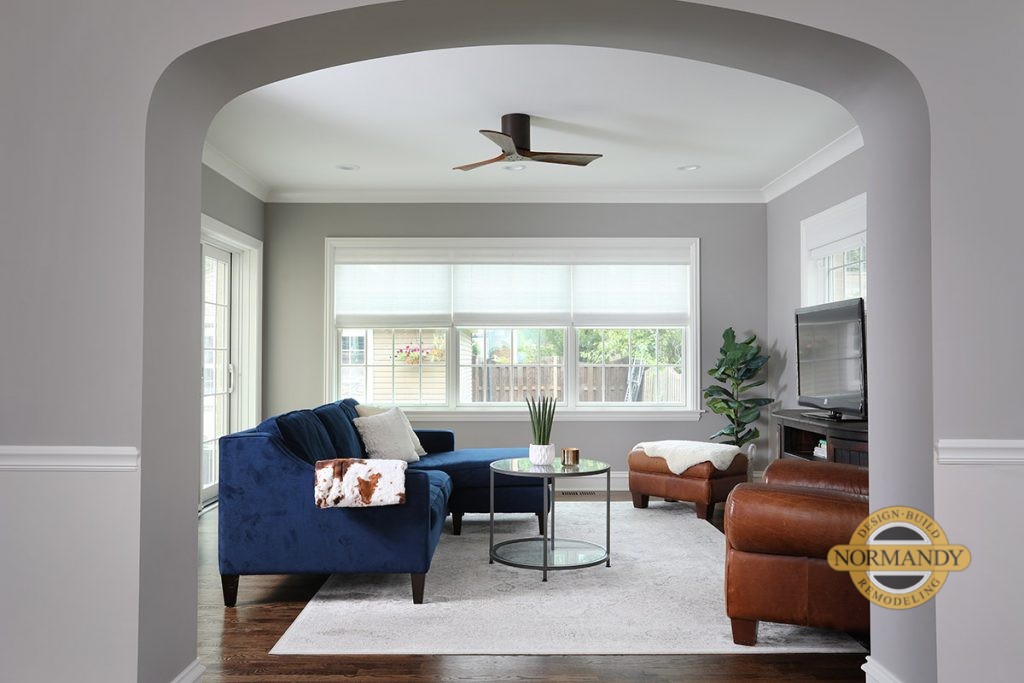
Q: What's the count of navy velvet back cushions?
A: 3